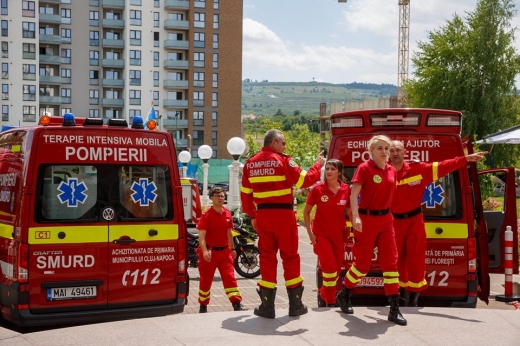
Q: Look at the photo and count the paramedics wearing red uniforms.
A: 5